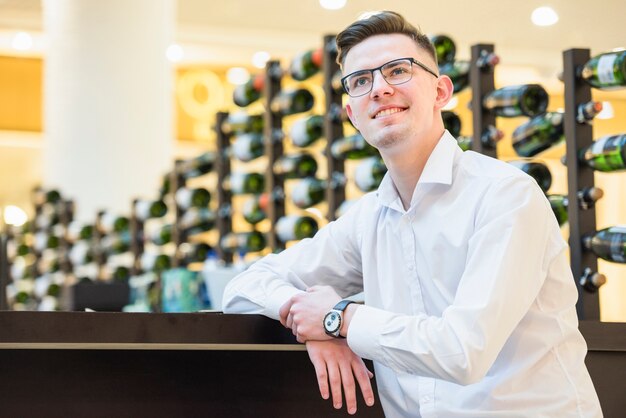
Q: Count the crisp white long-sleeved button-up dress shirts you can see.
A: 1